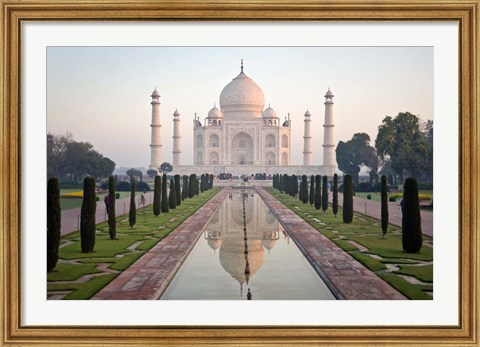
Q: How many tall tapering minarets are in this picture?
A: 4